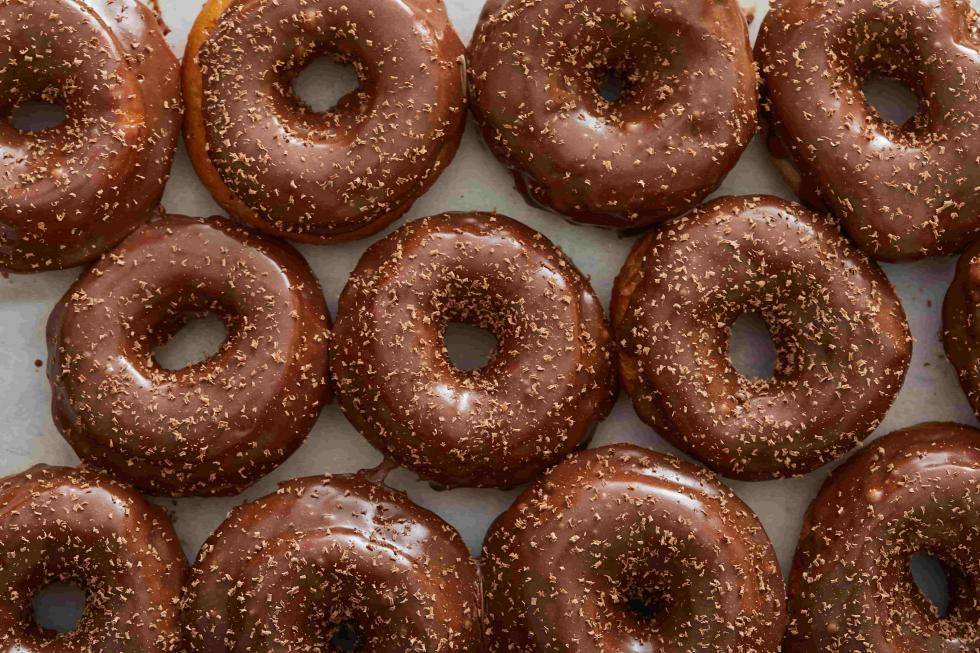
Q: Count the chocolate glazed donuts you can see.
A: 12